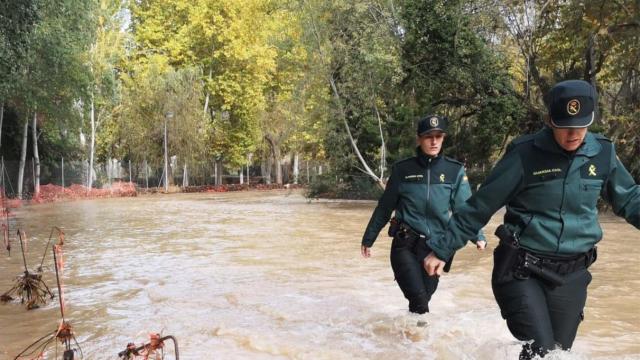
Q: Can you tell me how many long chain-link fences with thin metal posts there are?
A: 1